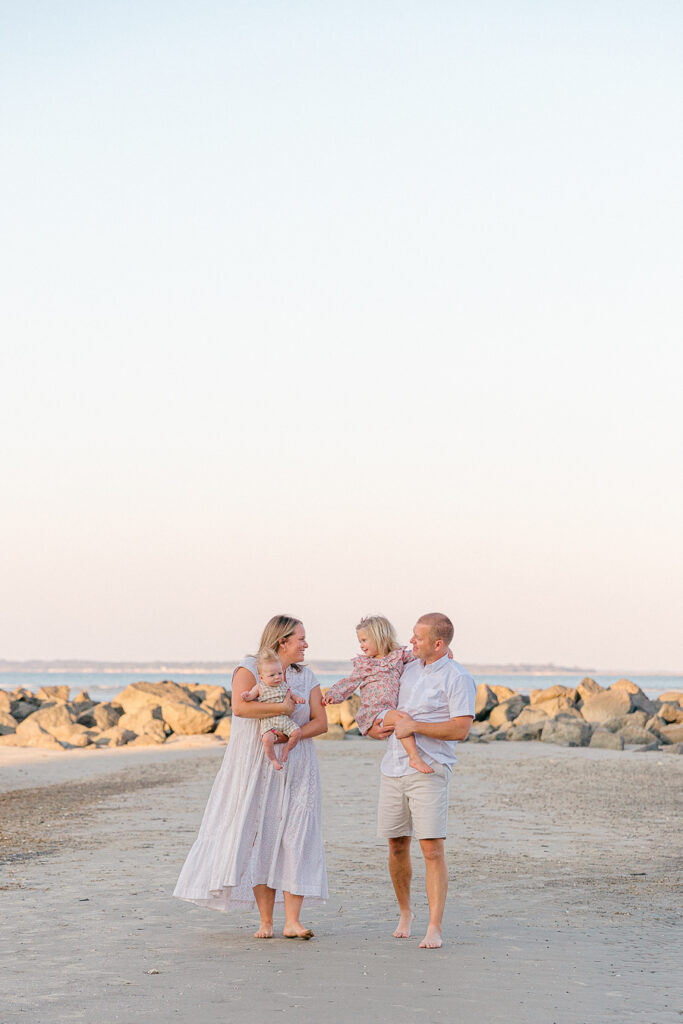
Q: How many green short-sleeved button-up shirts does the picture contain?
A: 0